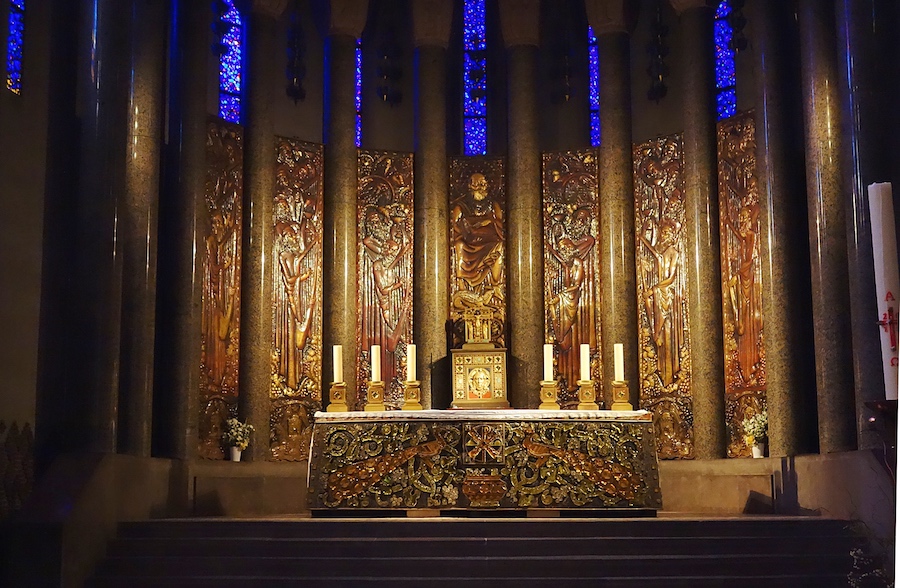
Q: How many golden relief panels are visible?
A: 7